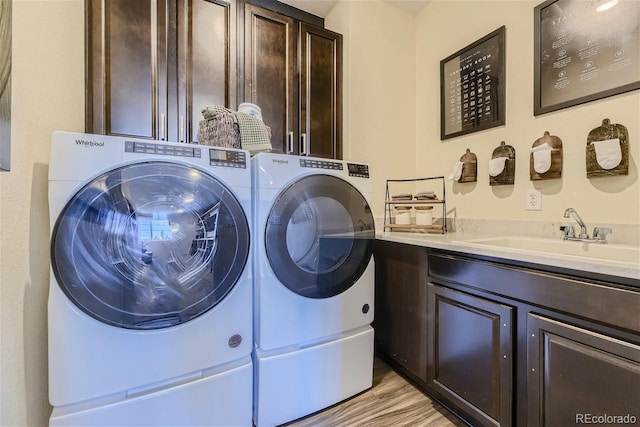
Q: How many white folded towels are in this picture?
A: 4